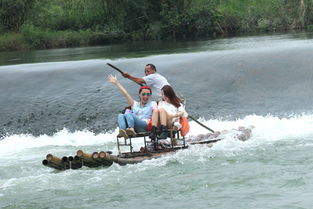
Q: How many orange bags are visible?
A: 1